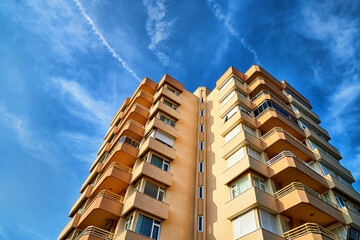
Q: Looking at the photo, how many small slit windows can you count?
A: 7